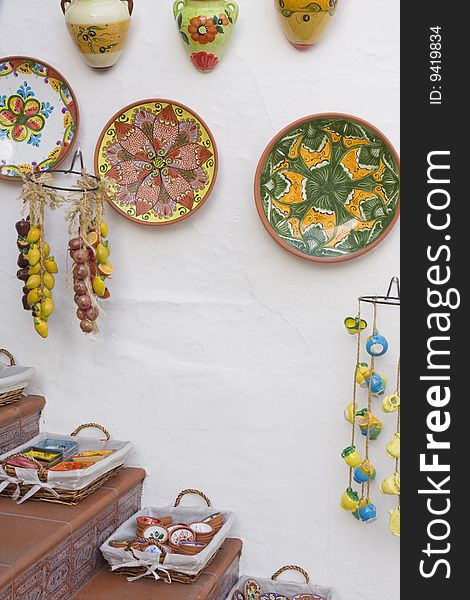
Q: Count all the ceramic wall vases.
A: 3